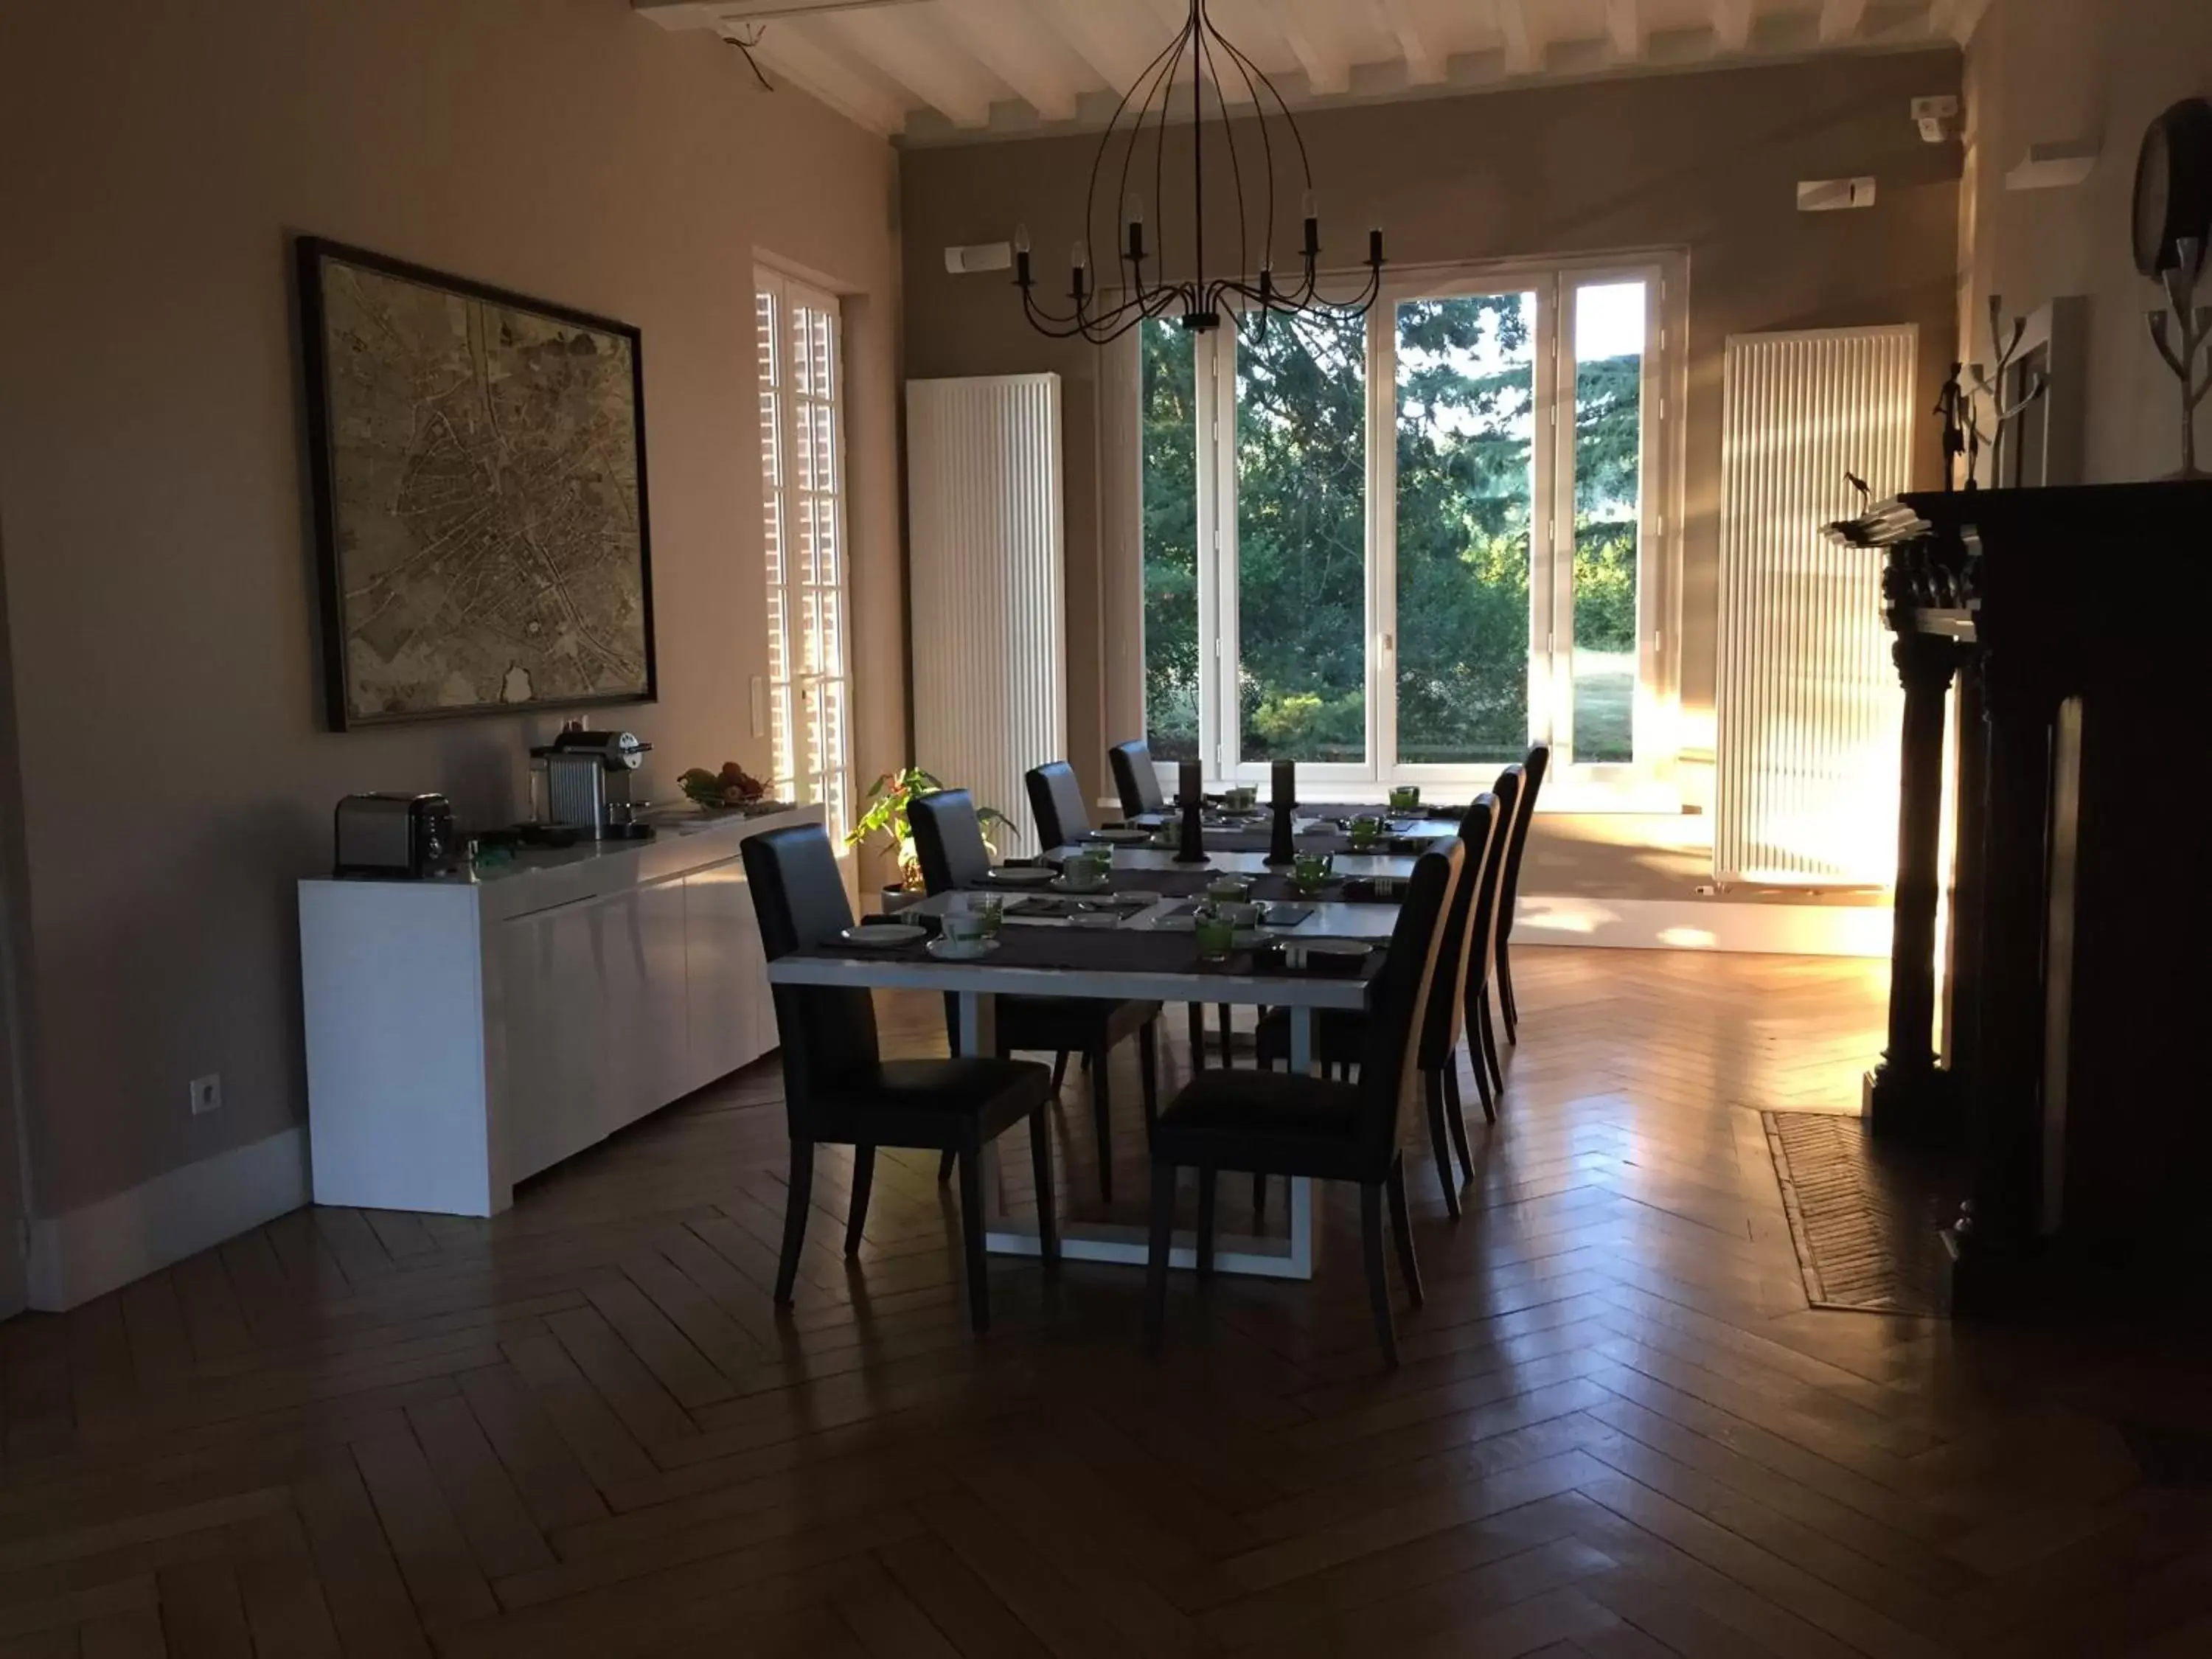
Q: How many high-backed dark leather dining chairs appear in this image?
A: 8